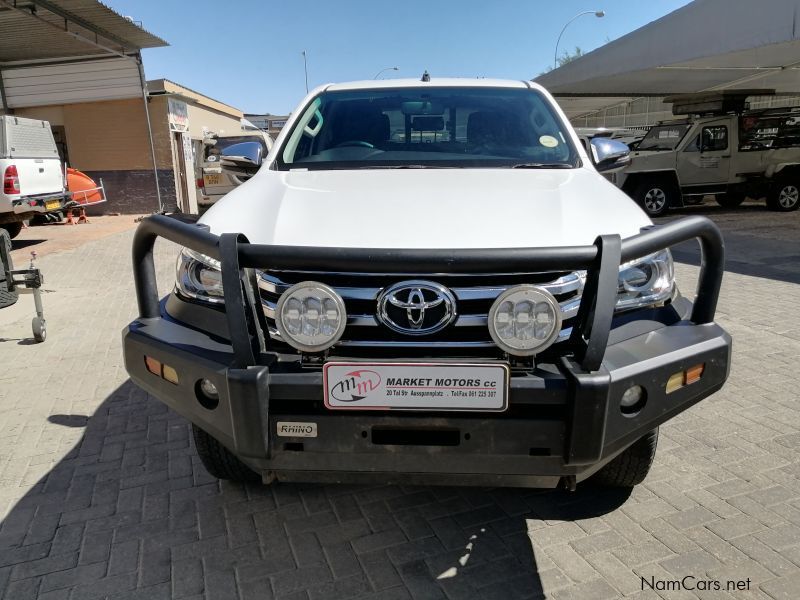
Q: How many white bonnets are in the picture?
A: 1